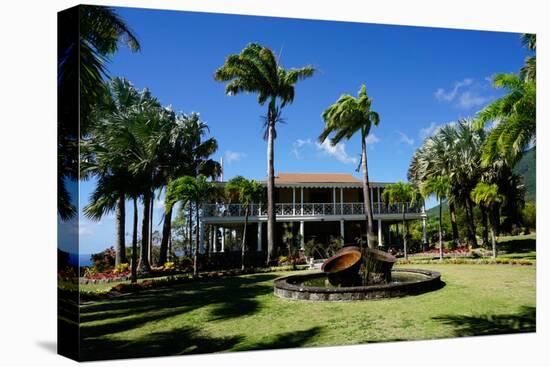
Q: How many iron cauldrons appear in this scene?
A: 2